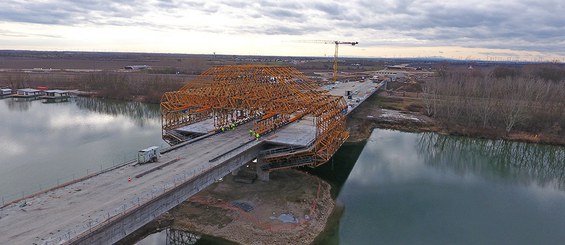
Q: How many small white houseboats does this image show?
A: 3